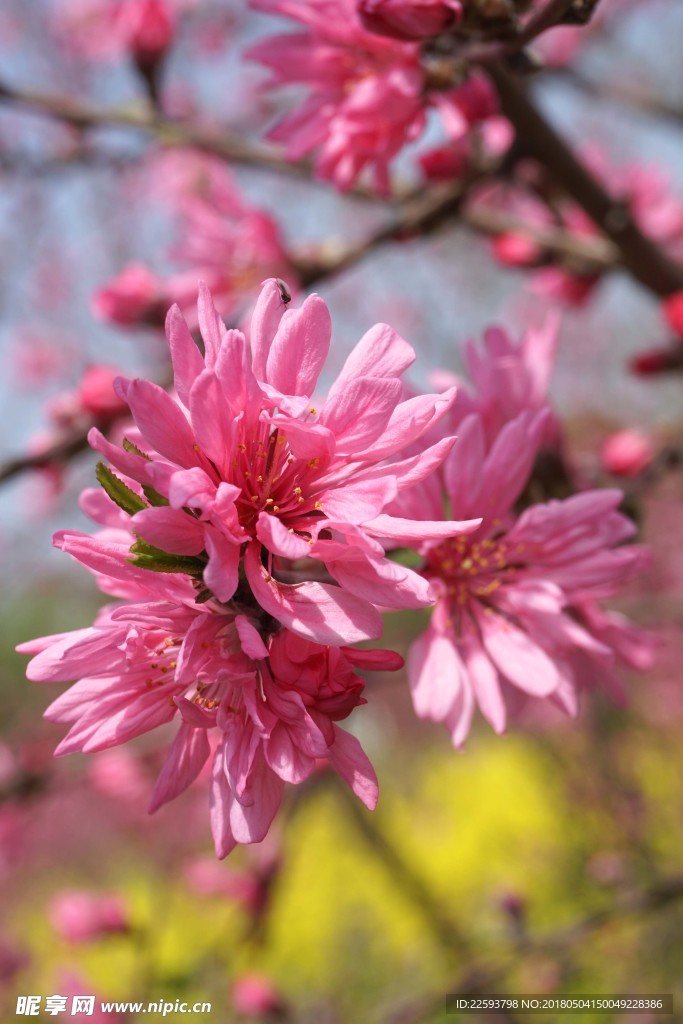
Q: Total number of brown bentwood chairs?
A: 0